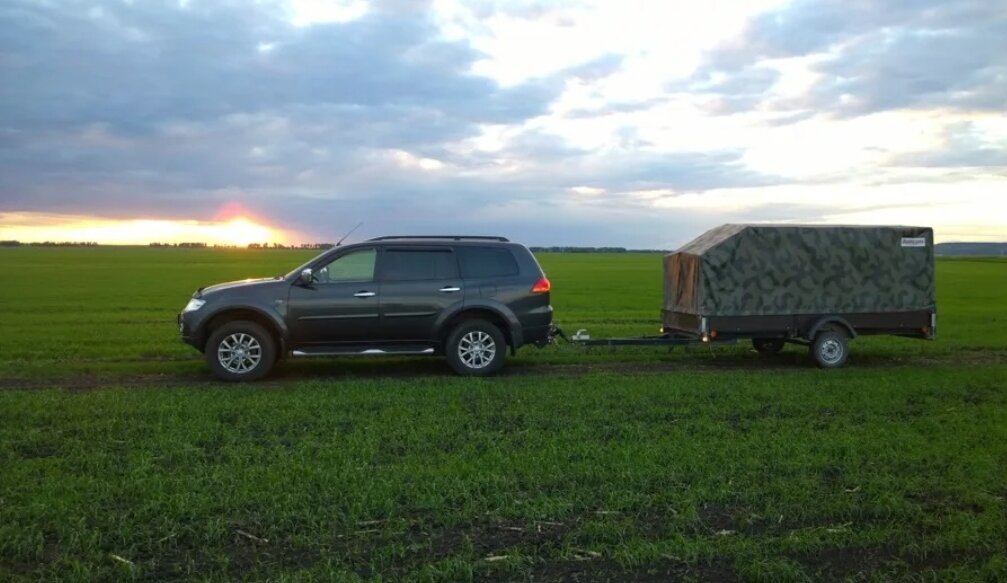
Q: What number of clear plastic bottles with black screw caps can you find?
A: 0